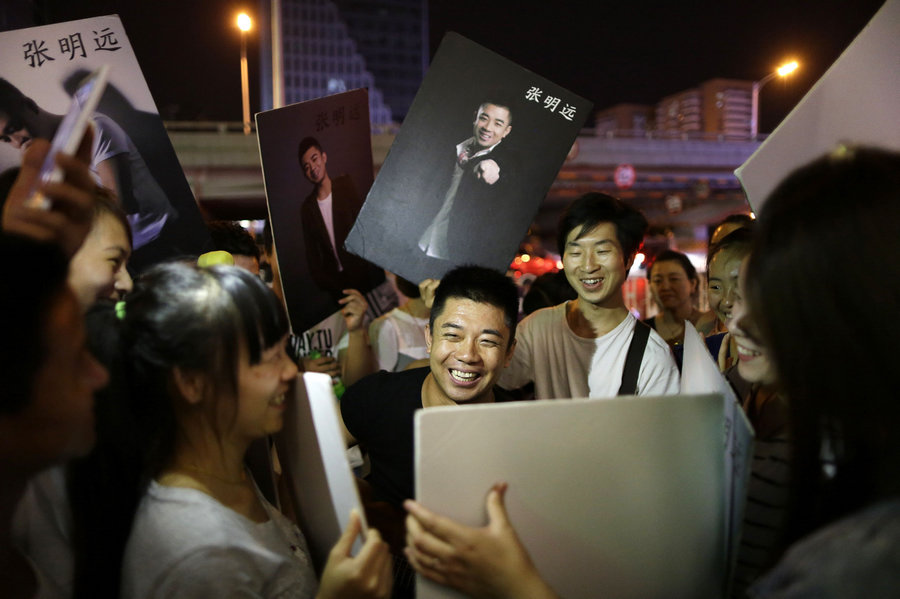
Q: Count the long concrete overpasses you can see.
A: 1